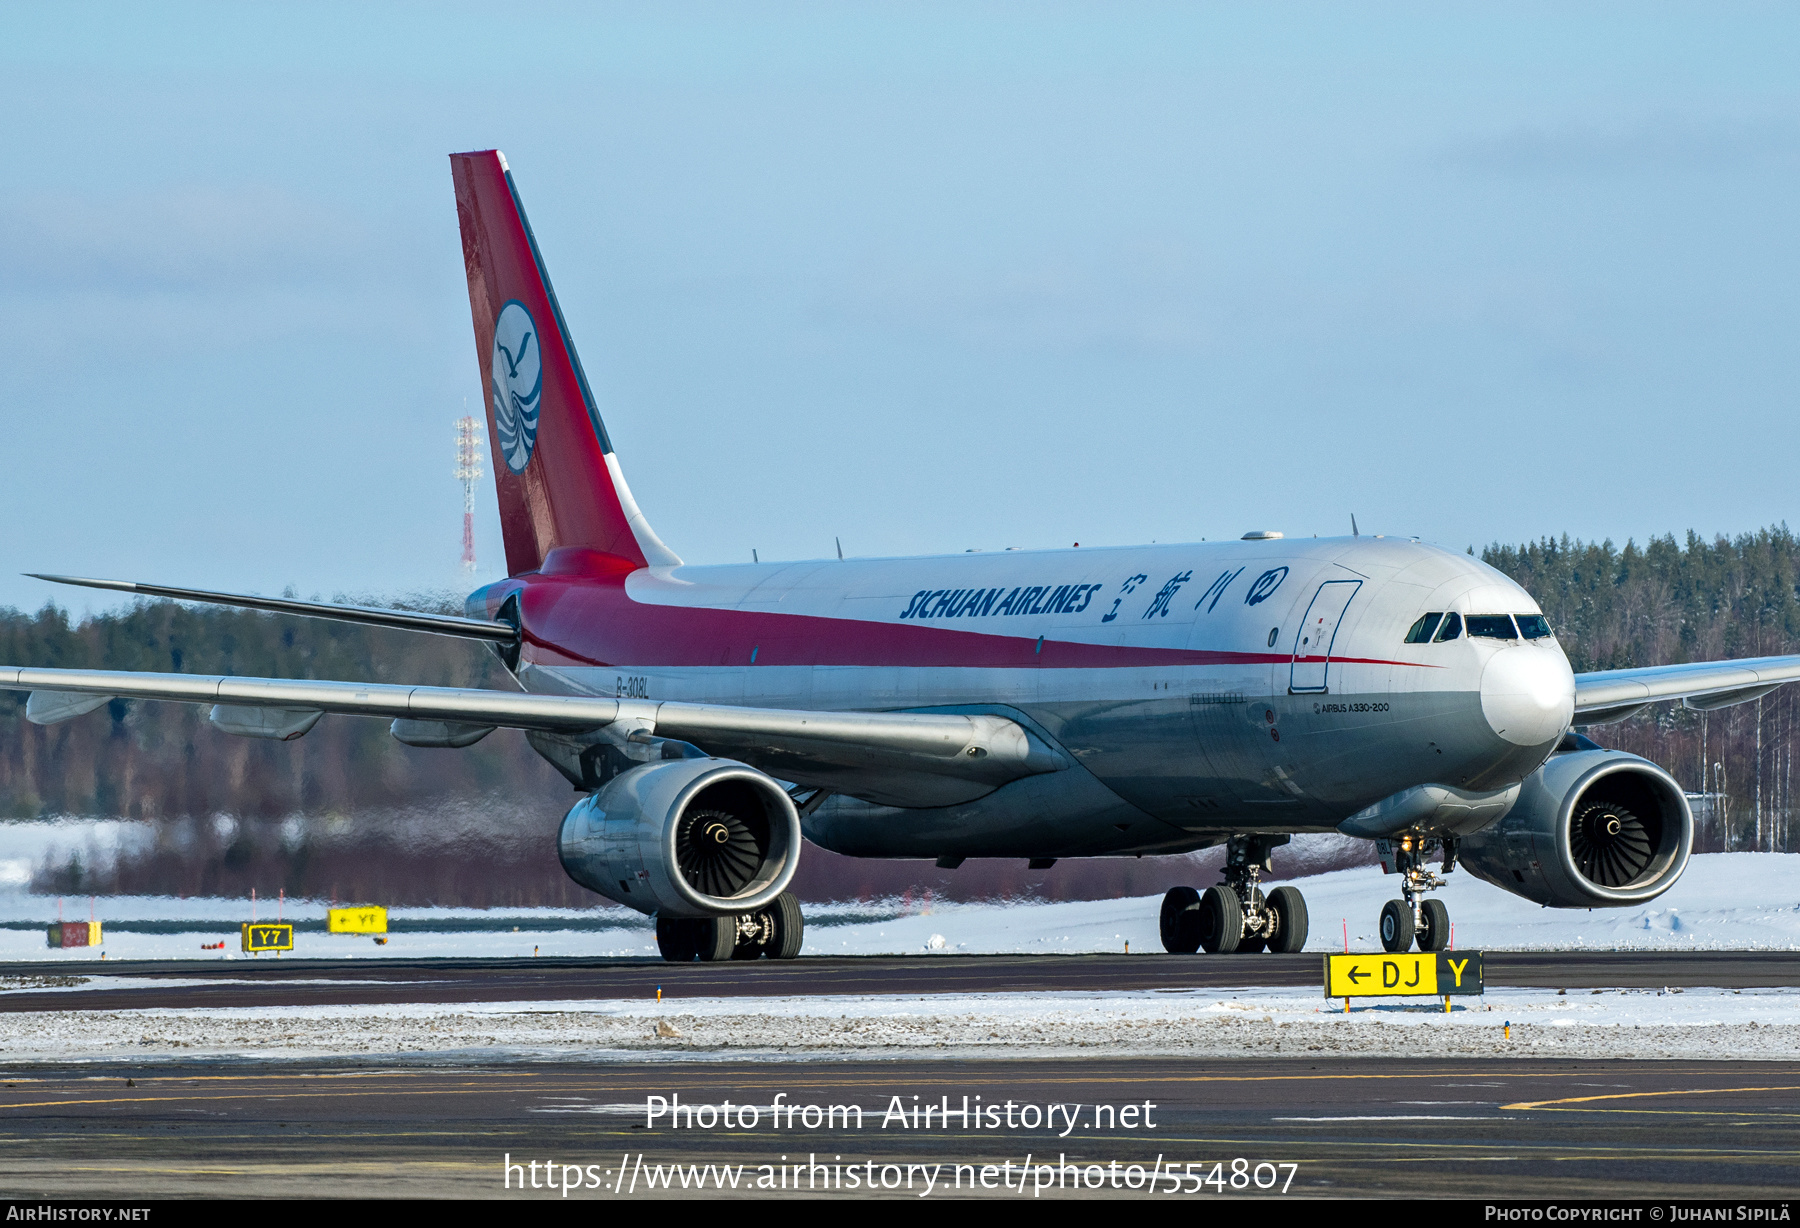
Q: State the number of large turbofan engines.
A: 2